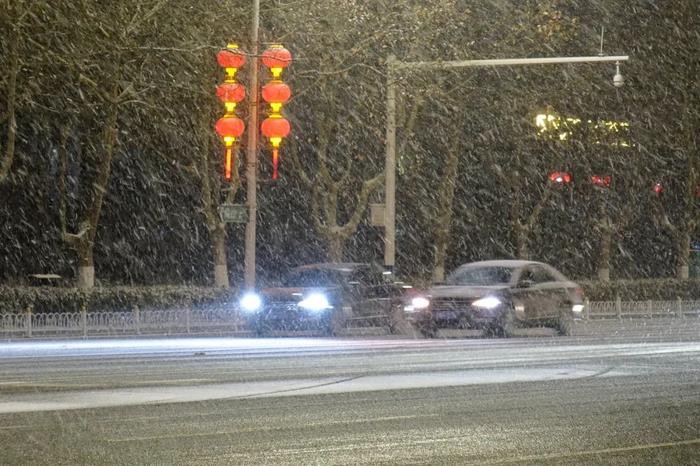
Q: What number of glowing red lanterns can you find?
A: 6